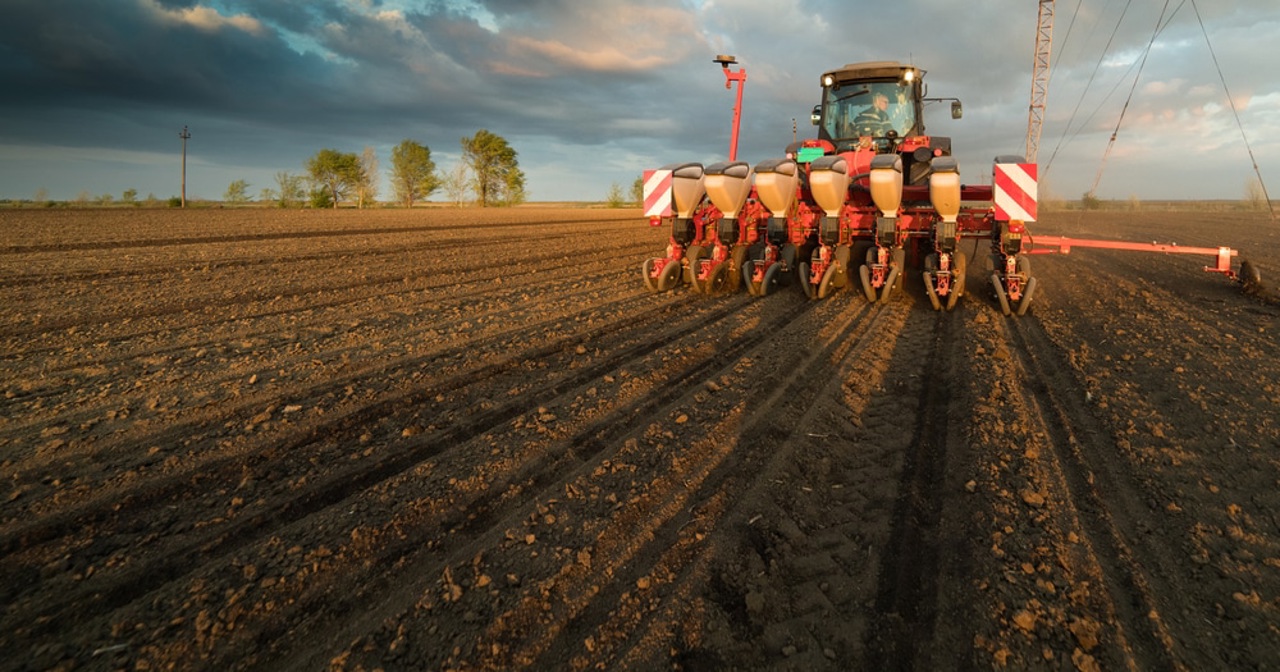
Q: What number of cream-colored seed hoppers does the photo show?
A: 6